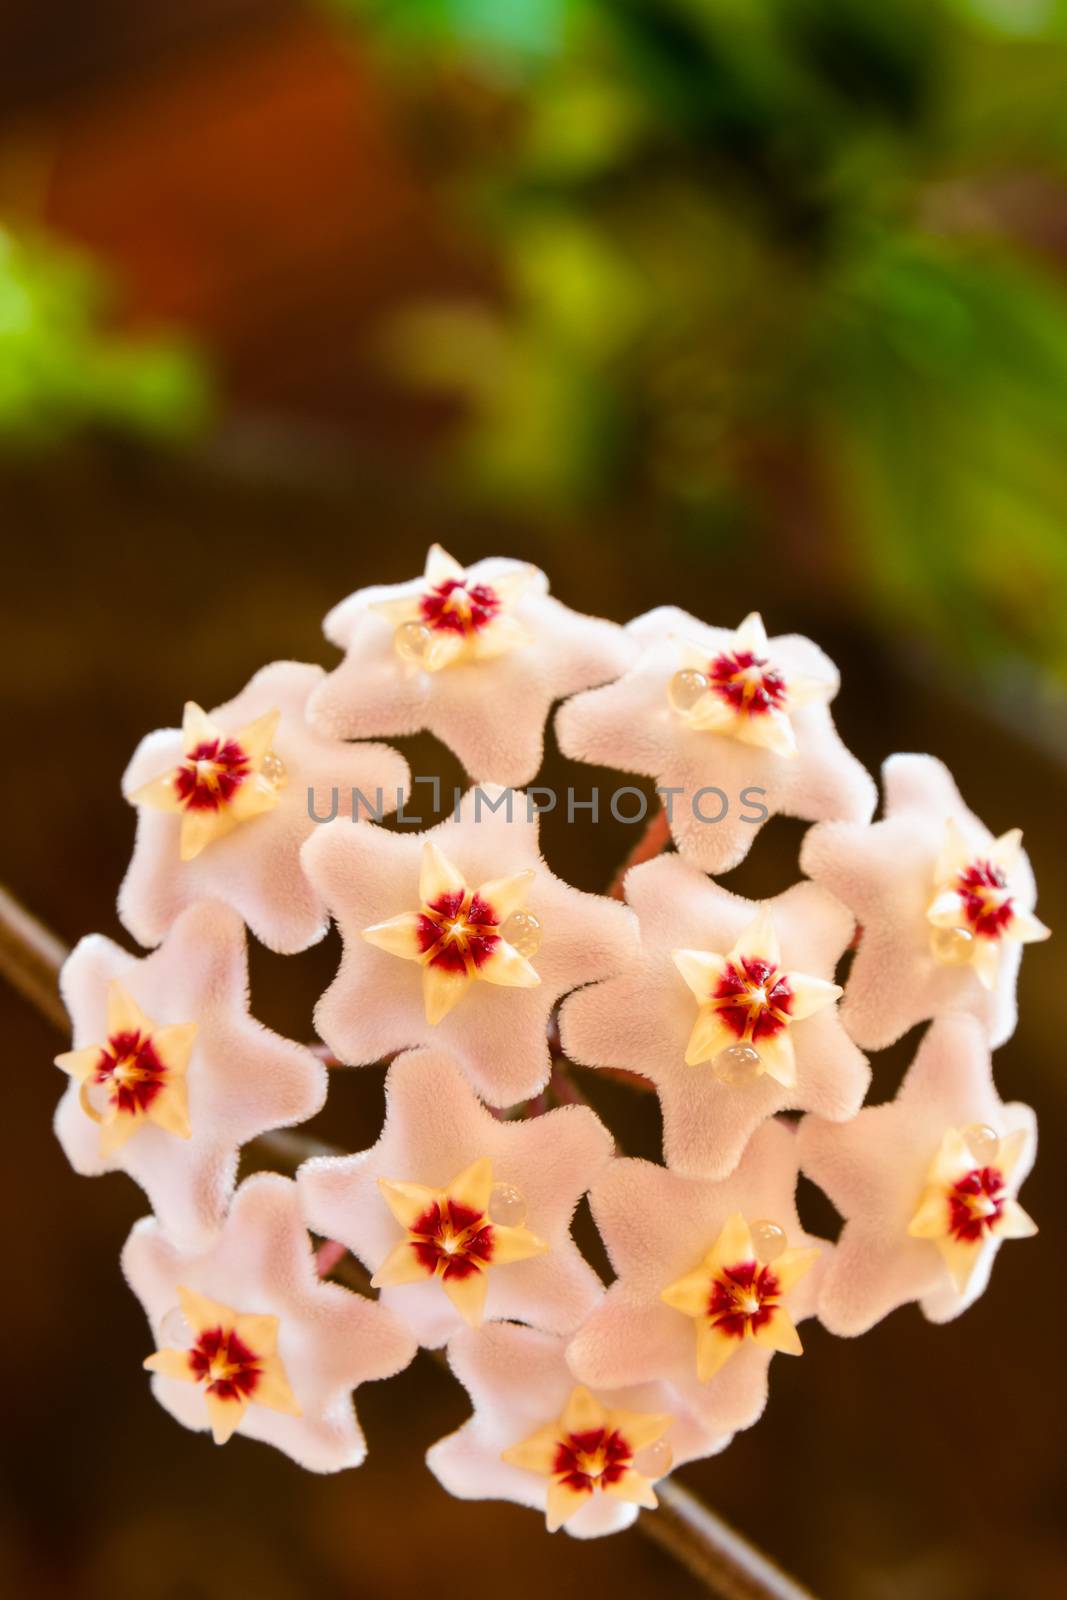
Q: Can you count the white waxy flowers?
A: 12